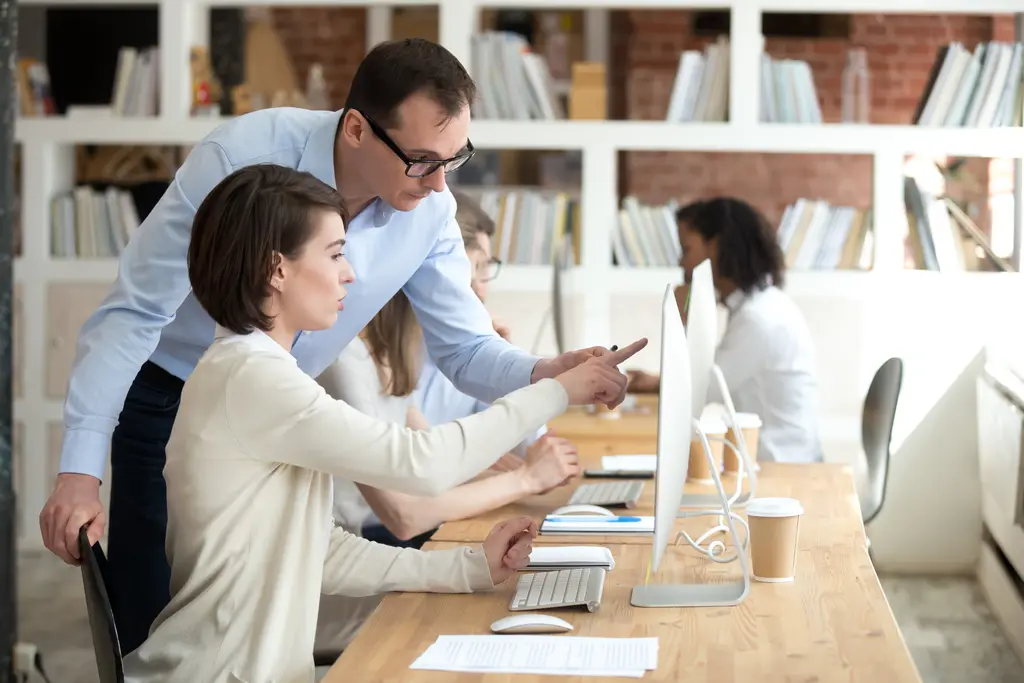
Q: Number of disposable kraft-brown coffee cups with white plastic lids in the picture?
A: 3